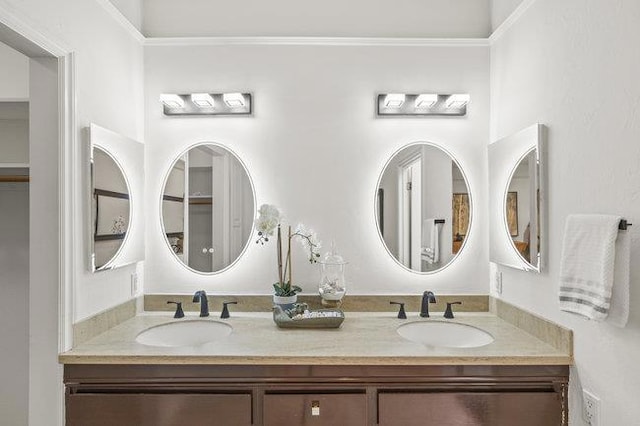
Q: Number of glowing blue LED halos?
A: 0